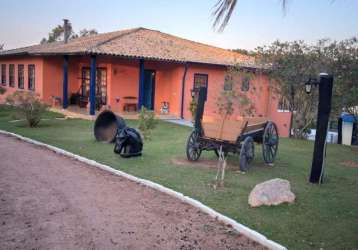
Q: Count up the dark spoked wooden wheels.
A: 3